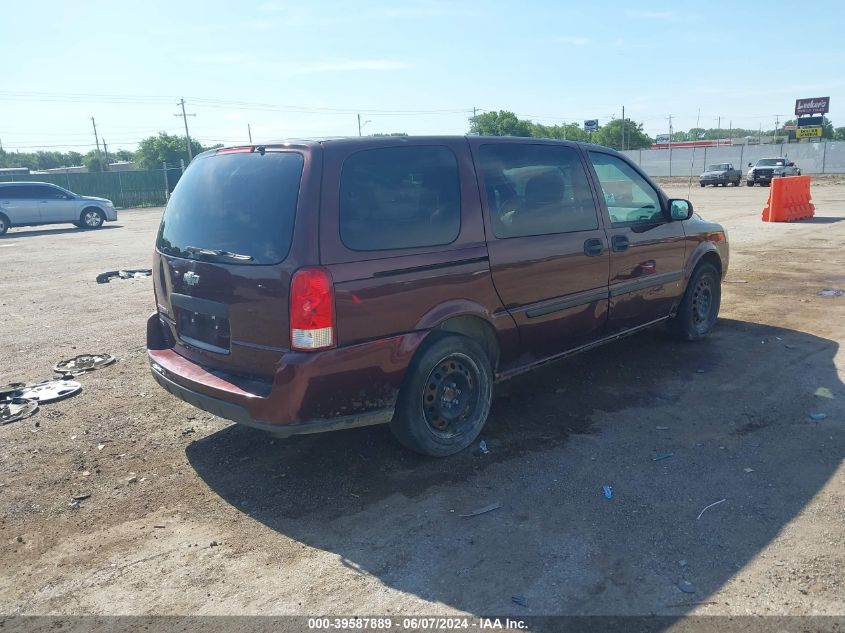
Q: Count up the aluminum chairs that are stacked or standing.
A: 0